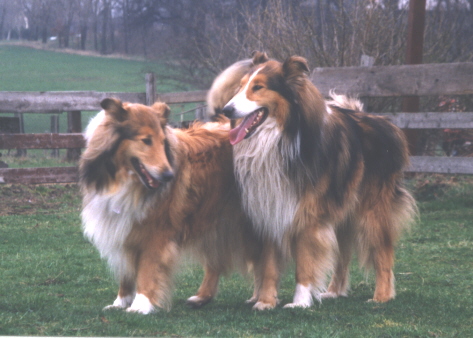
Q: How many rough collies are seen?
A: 2